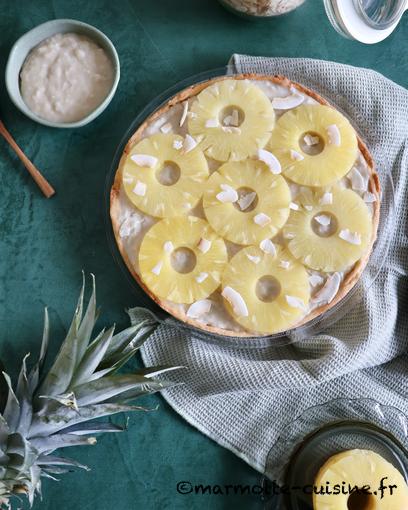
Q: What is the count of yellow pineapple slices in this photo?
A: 8